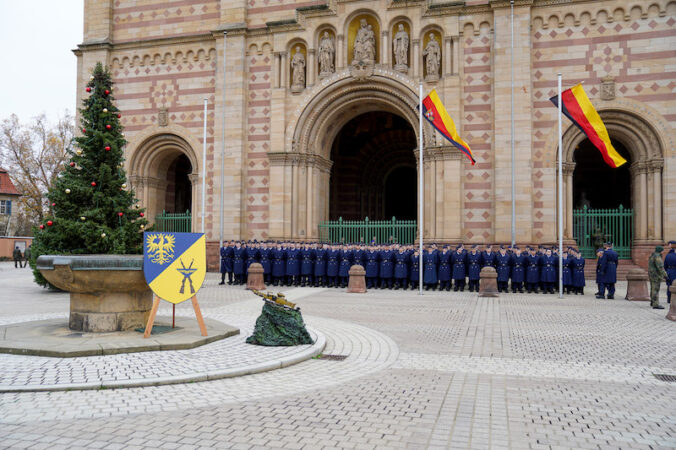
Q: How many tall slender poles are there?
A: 5